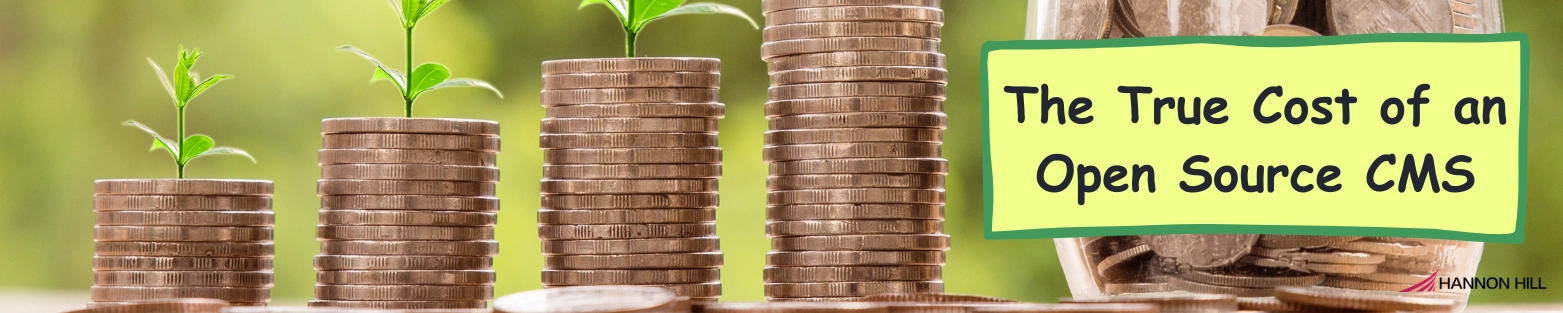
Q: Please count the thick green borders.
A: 1